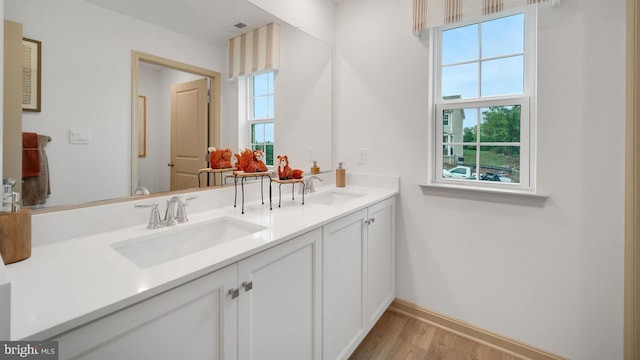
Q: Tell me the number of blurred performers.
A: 0